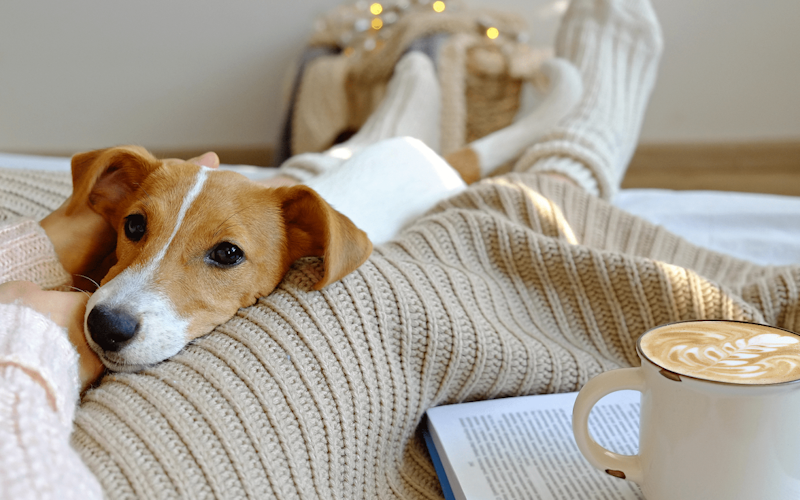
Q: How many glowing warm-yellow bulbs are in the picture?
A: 4